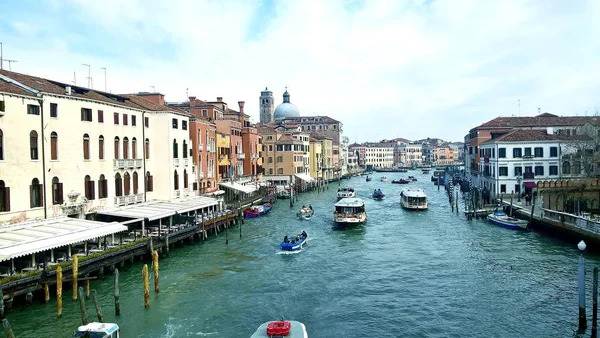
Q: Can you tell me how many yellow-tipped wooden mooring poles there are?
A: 4